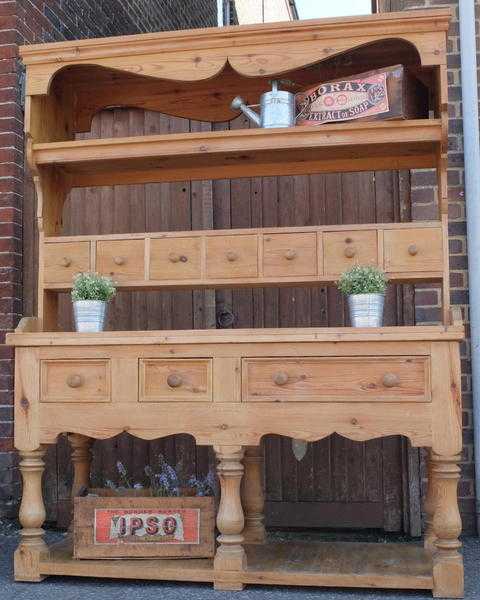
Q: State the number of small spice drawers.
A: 7